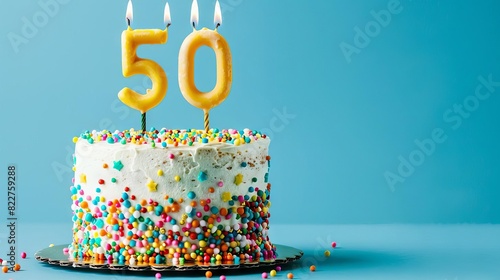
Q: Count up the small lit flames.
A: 4